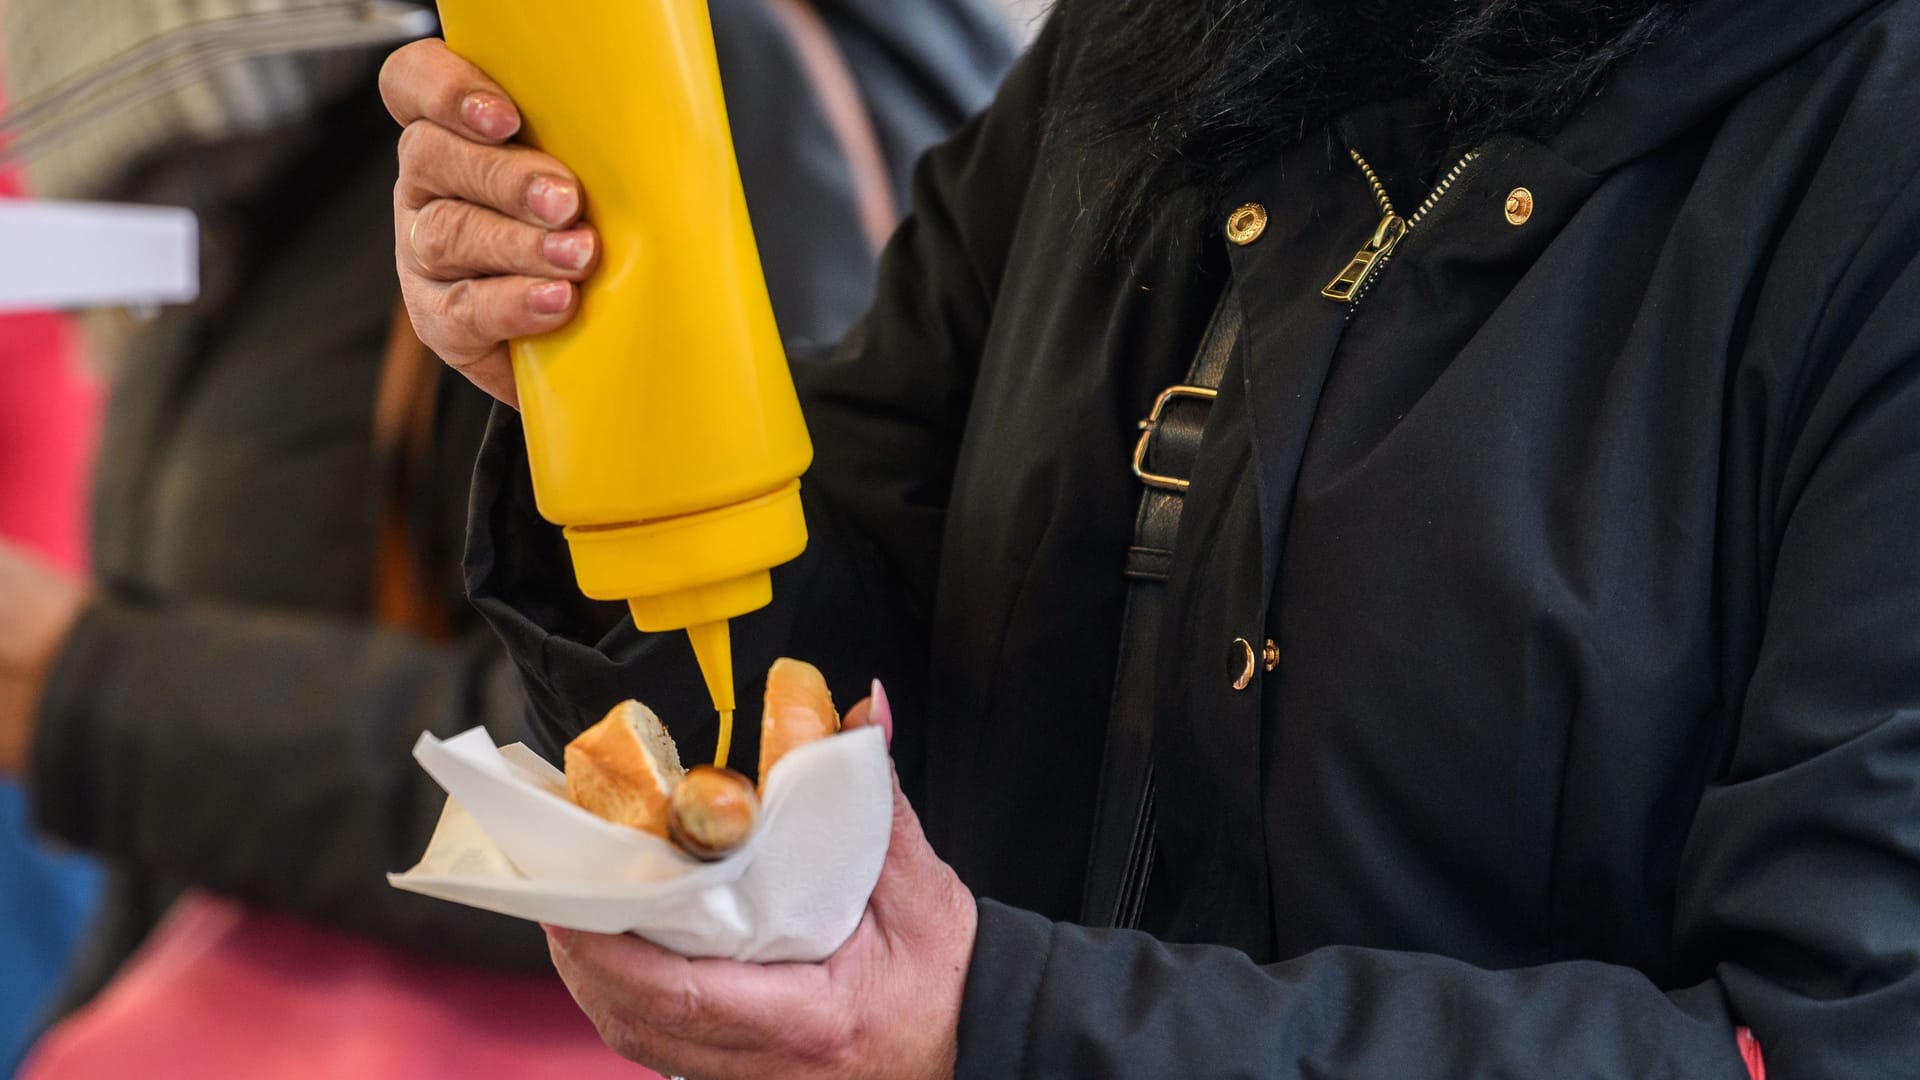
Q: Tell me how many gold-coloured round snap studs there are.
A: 4